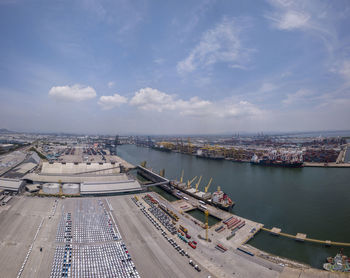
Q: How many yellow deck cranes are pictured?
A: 4